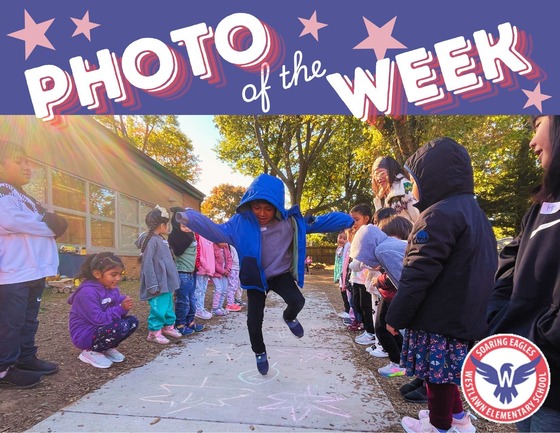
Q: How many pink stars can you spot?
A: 5